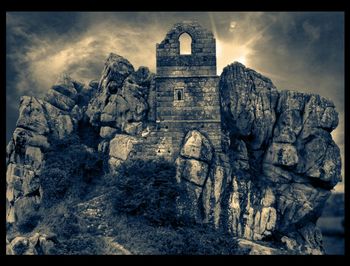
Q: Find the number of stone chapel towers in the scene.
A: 1